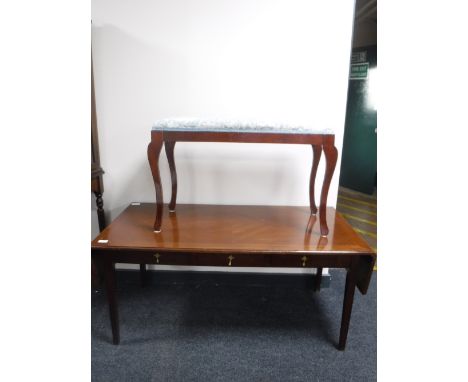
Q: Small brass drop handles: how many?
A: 3